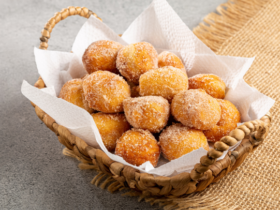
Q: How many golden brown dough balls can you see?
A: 13